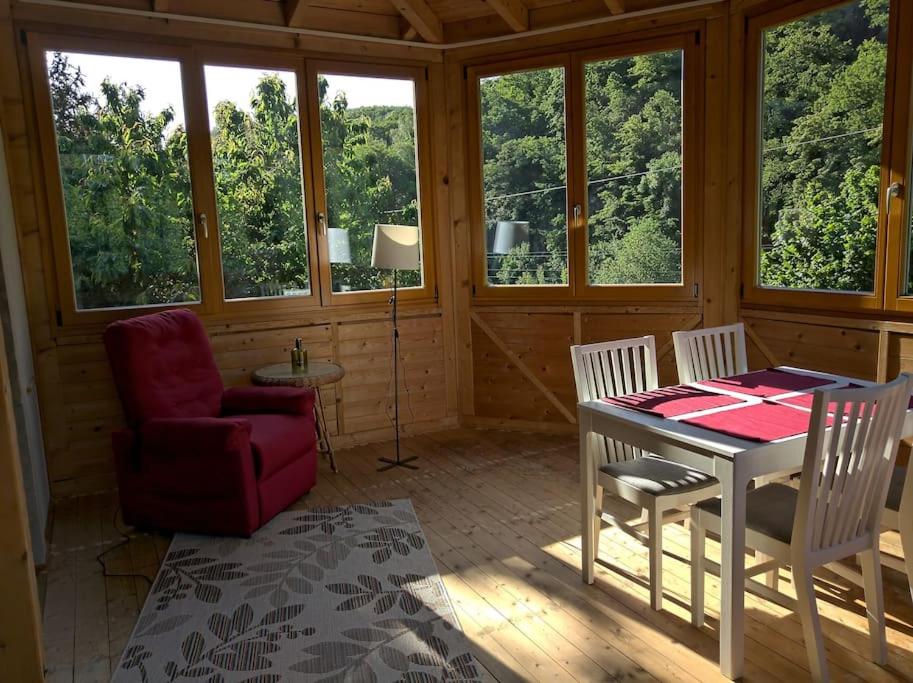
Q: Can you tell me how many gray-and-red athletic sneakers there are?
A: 0